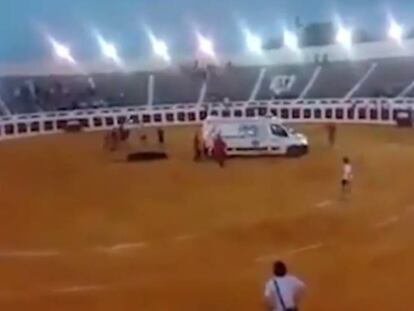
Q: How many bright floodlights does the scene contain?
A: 8